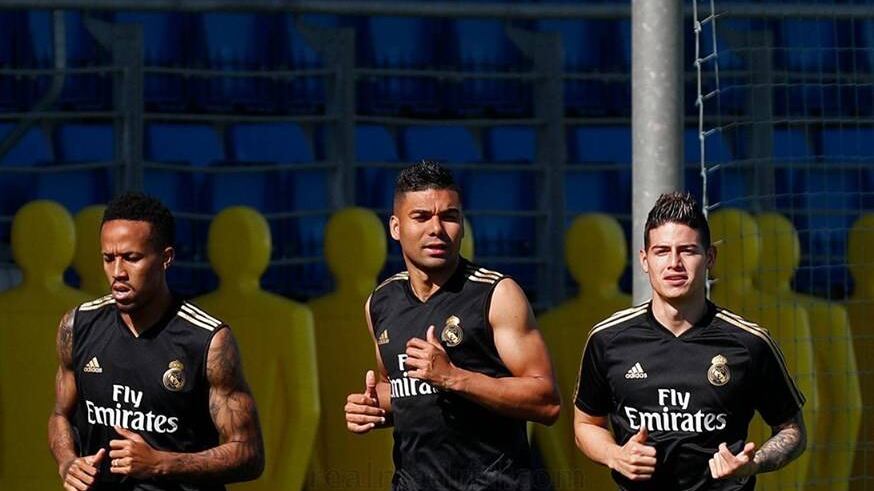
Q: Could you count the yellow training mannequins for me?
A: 9